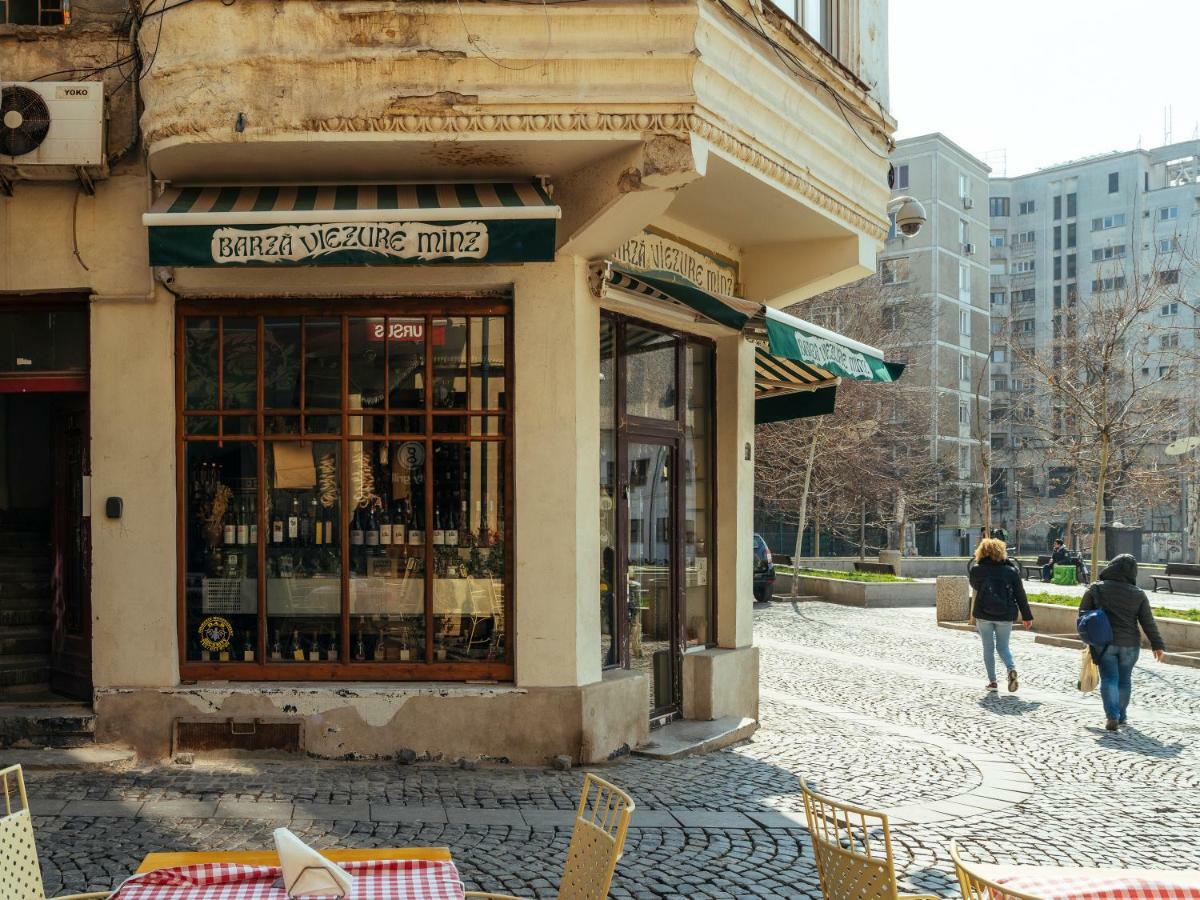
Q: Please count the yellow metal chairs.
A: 4